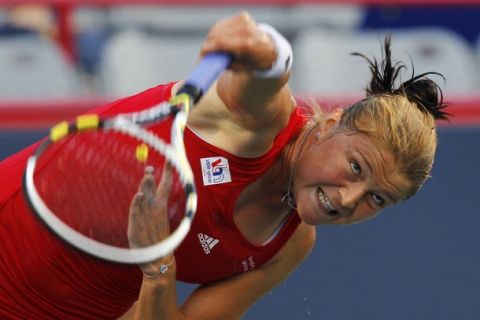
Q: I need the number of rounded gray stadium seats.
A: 3